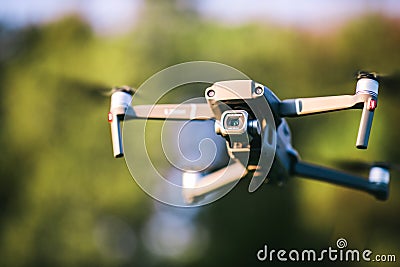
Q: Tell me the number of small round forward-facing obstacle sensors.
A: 2